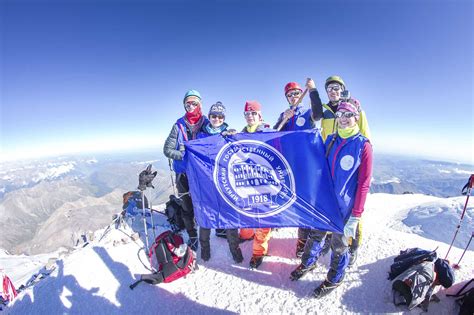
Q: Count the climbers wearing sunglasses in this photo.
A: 6